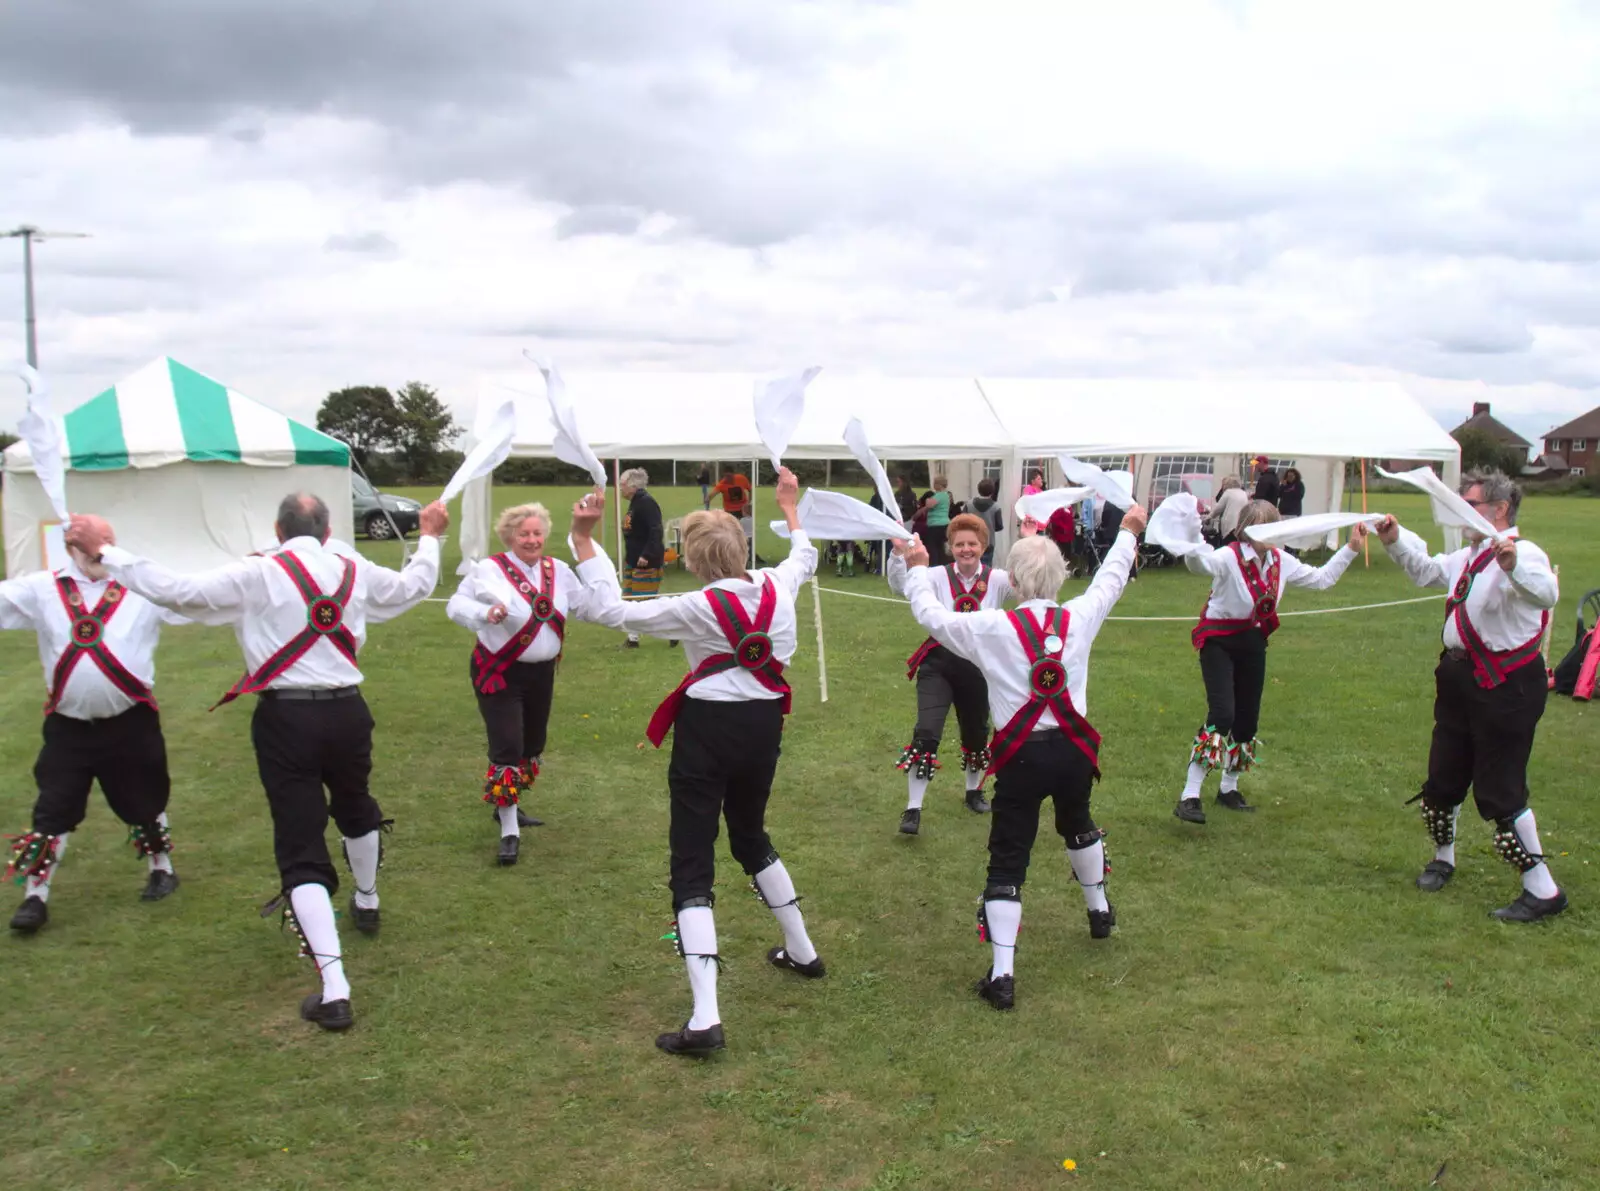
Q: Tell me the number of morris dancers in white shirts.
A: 8